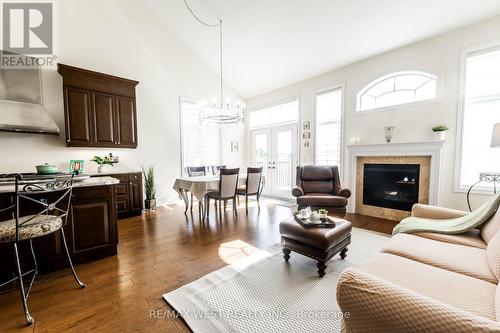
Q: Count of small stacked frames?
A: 3